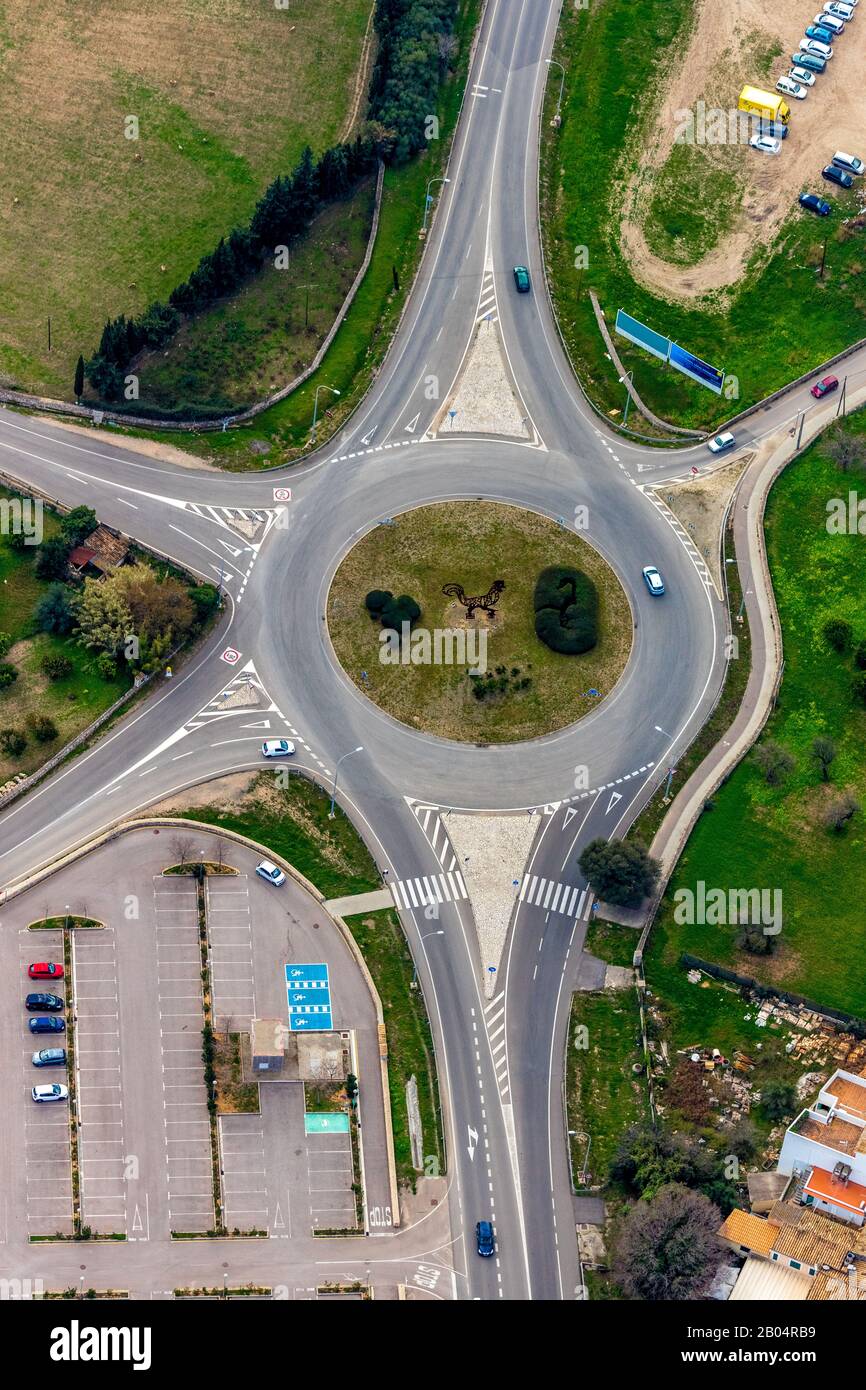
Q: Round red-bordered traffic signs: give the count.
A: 2